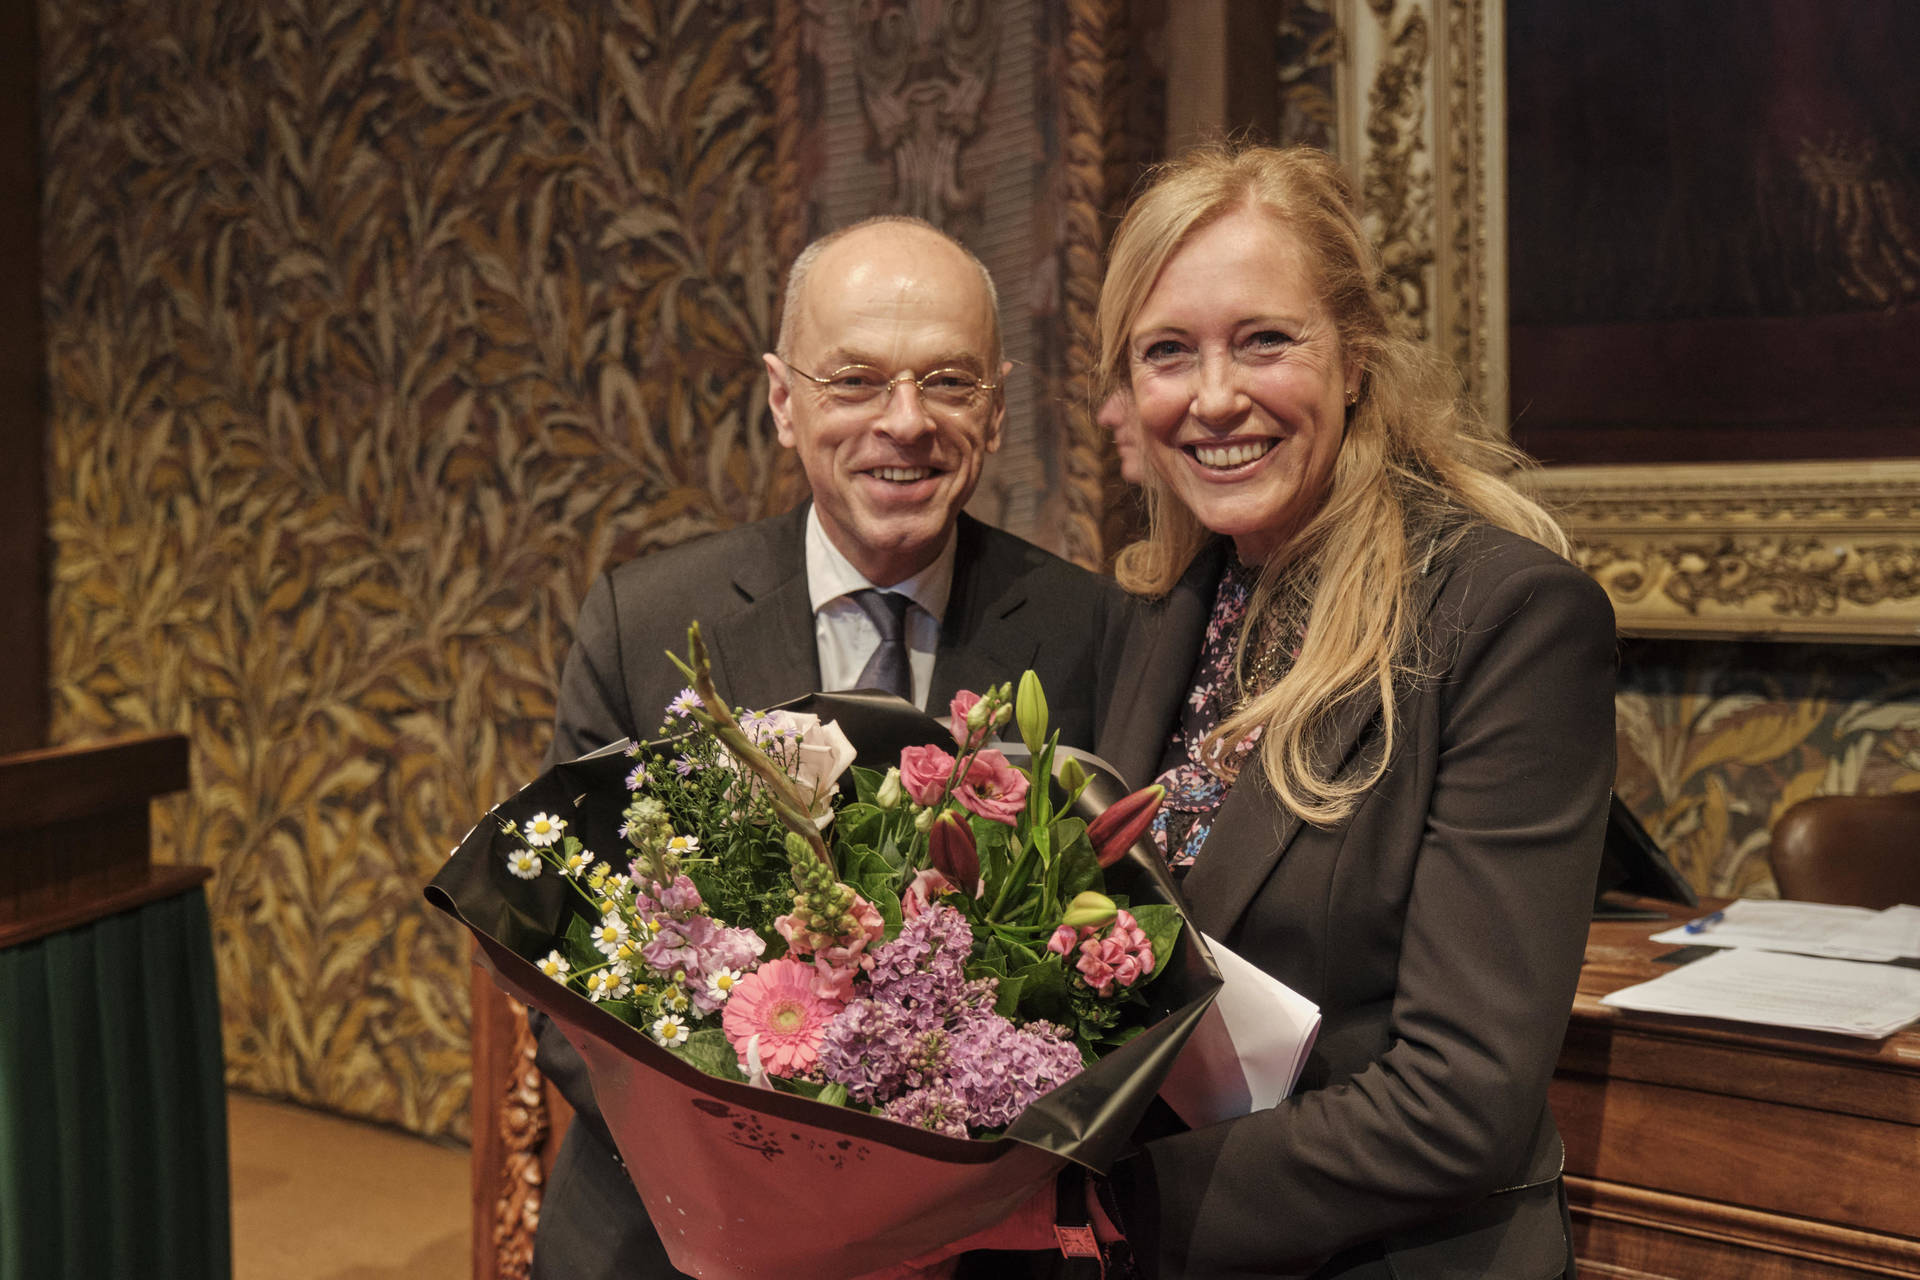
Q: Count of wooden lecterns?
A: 1